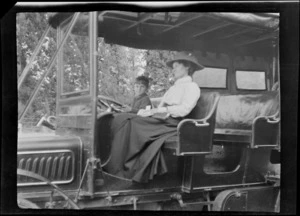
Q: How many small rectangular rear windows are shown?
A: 2